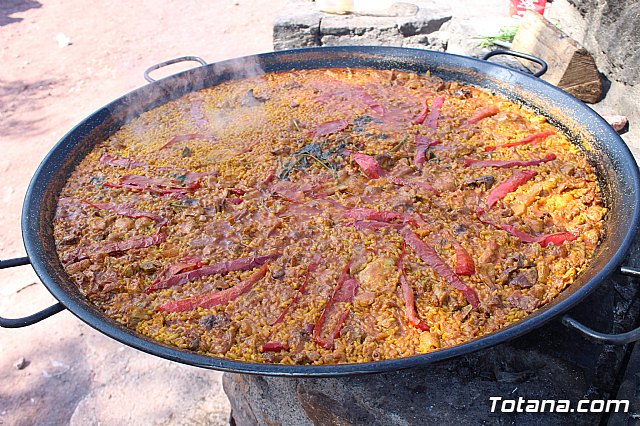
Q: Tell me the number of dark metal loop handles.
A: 4